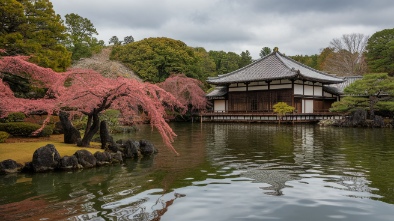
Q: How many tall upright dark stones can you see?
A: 2